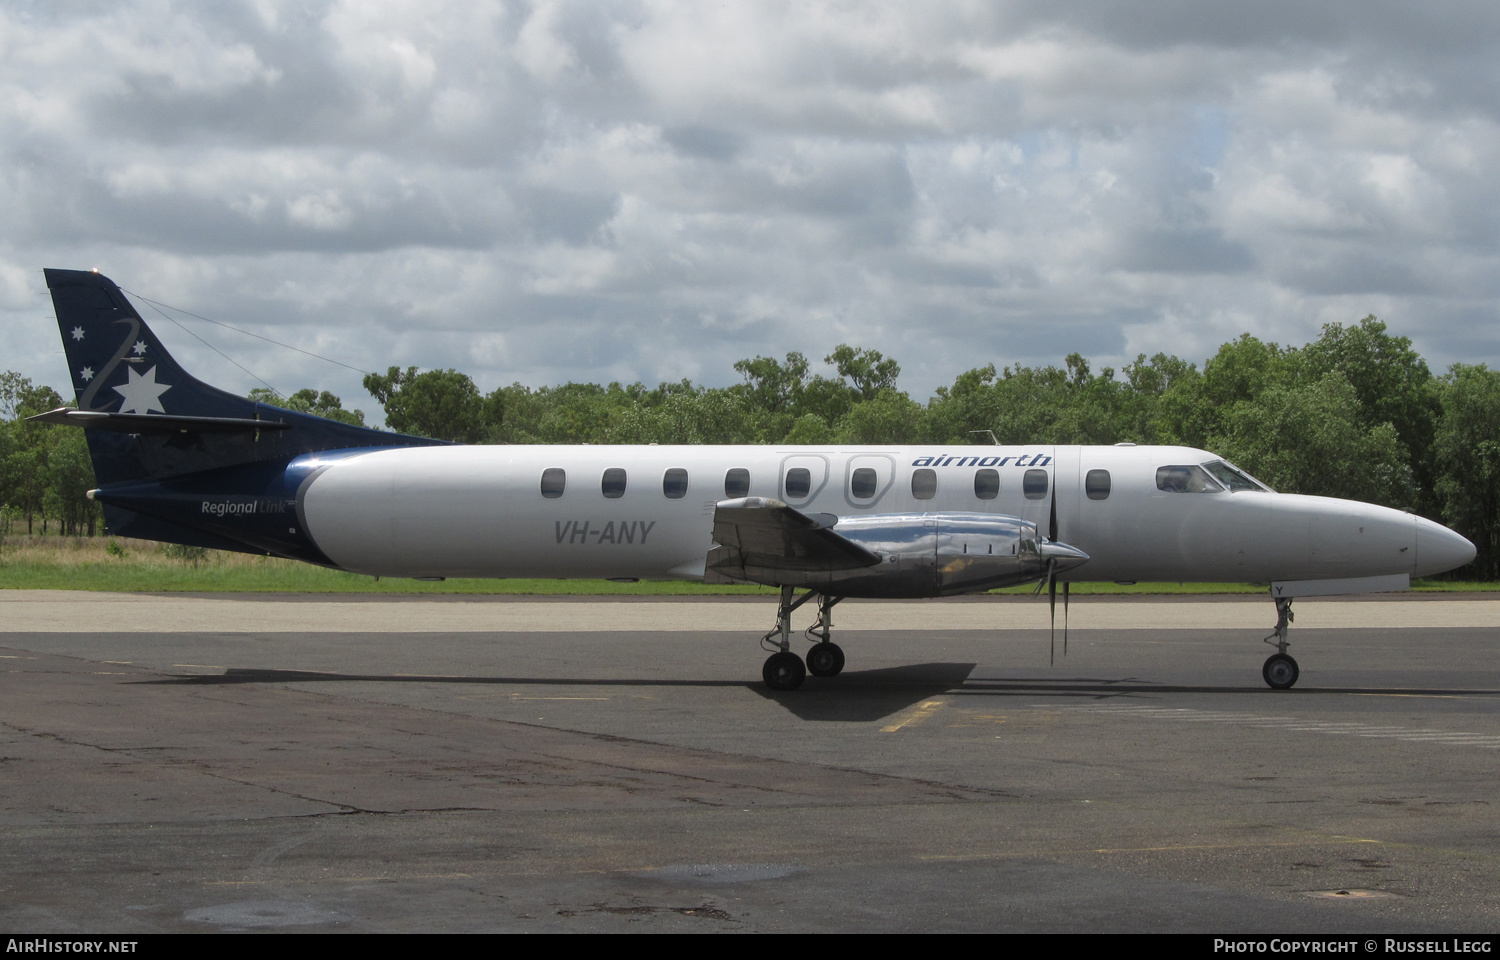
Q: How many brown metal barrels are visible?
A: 0